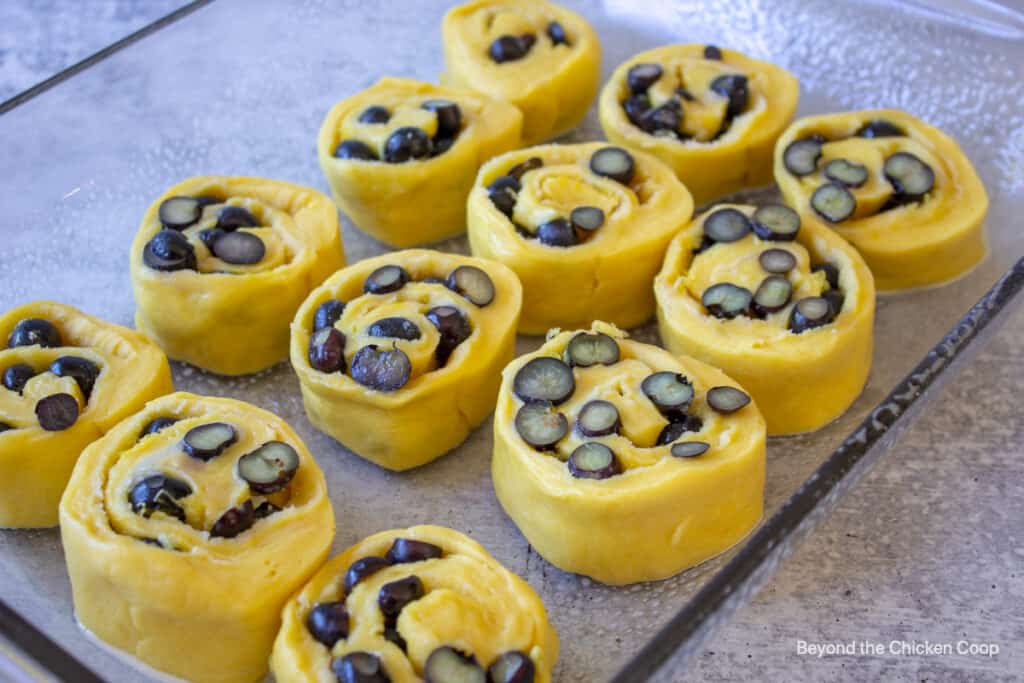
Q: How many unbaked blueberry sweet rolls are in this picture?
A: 12